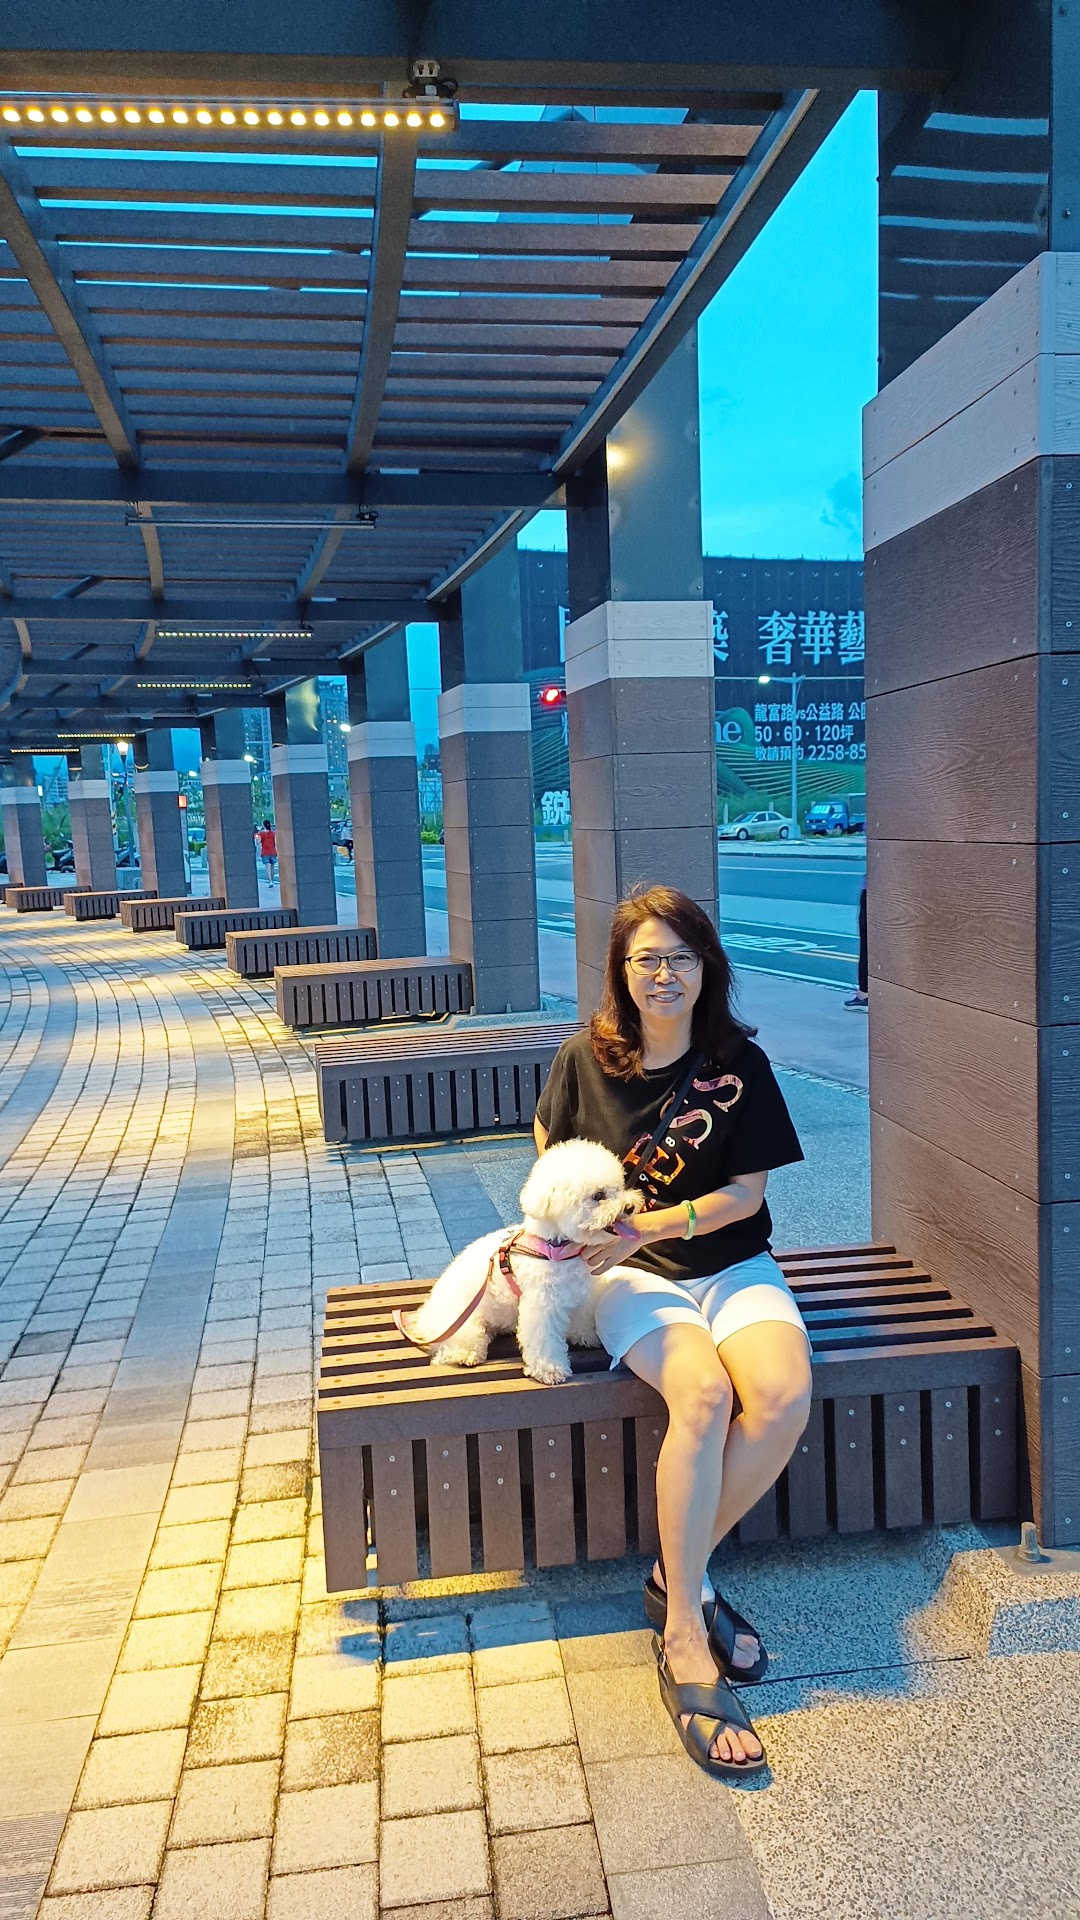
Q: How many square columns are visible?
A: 9